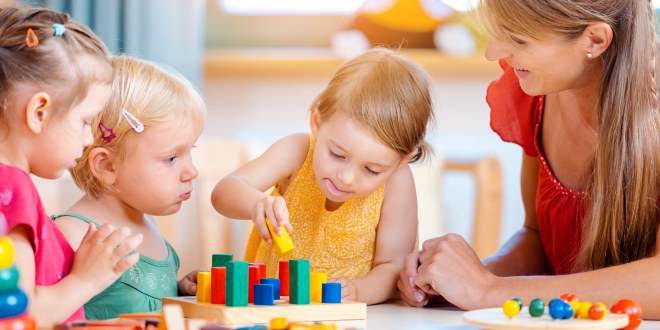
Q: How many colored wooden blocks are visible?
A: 13